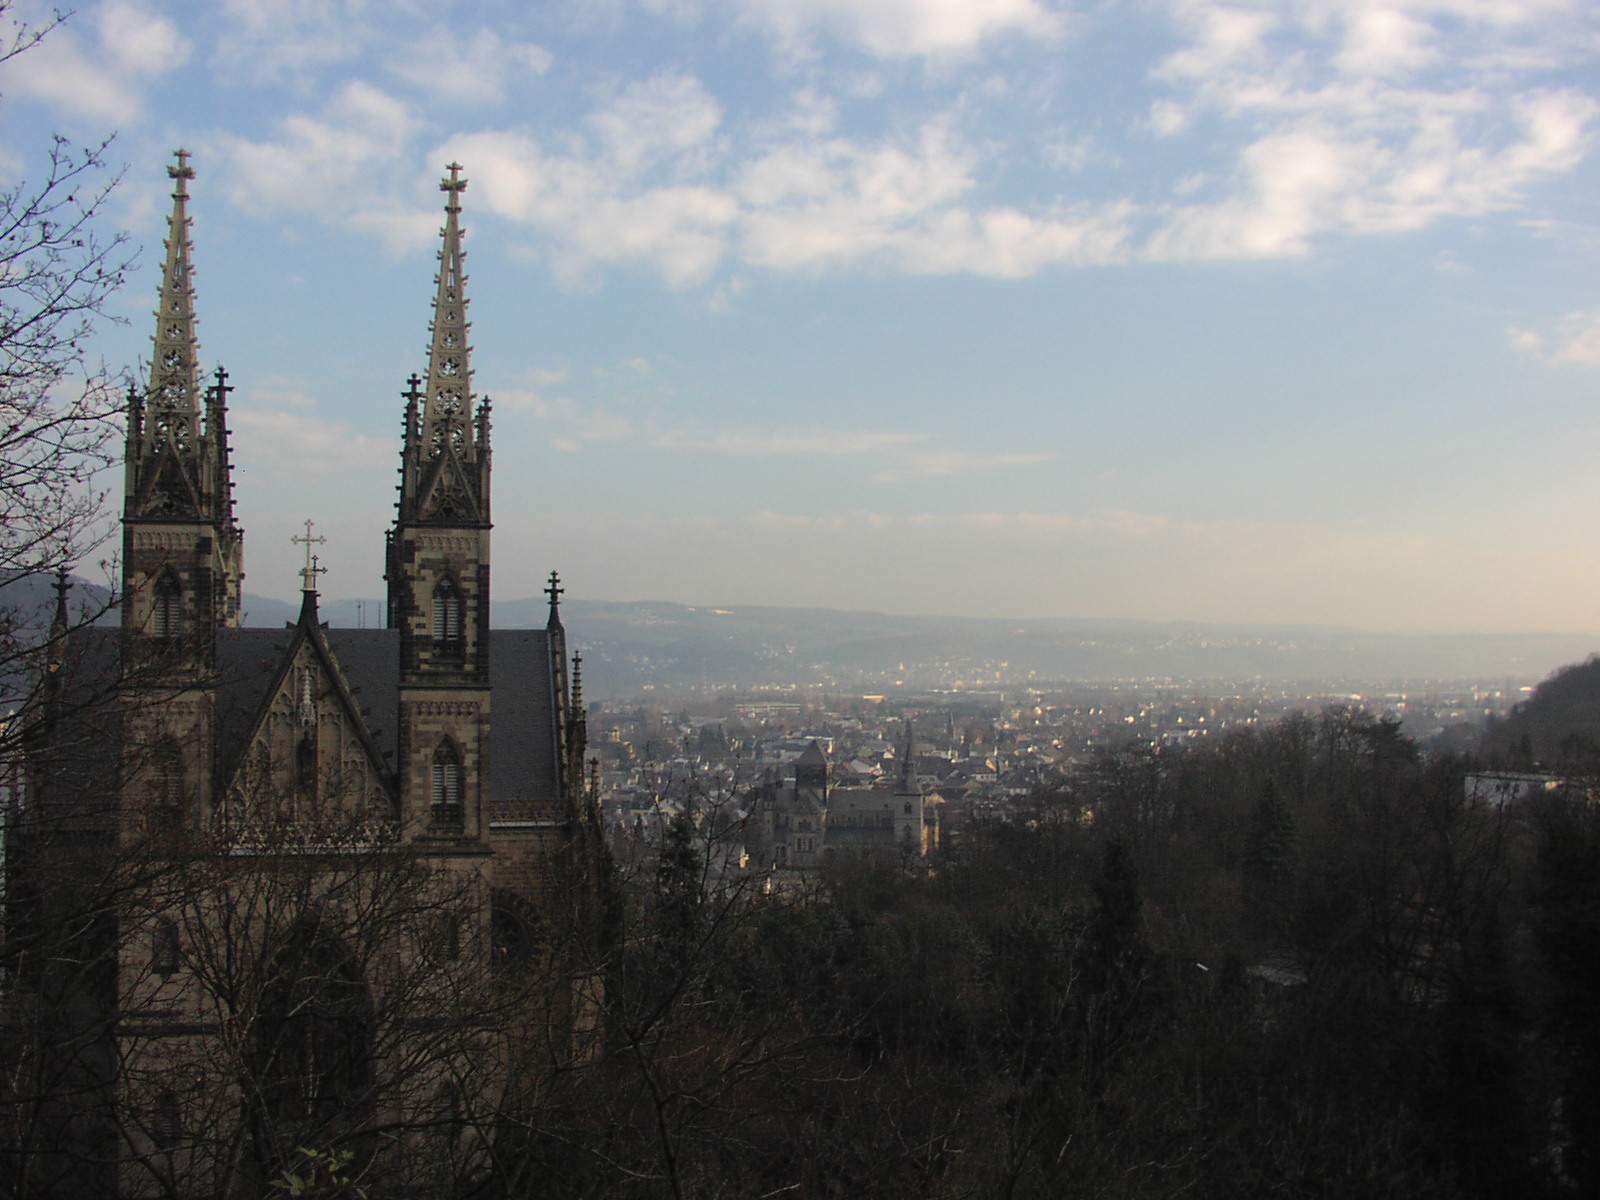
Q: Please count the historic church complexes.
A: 2